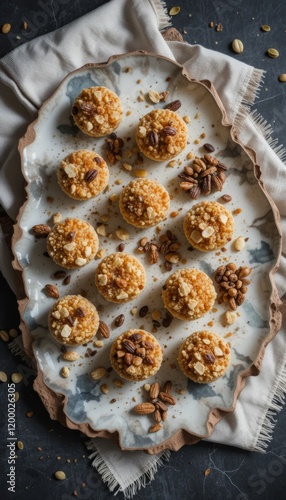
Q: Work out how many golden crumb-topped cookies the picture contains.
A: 11